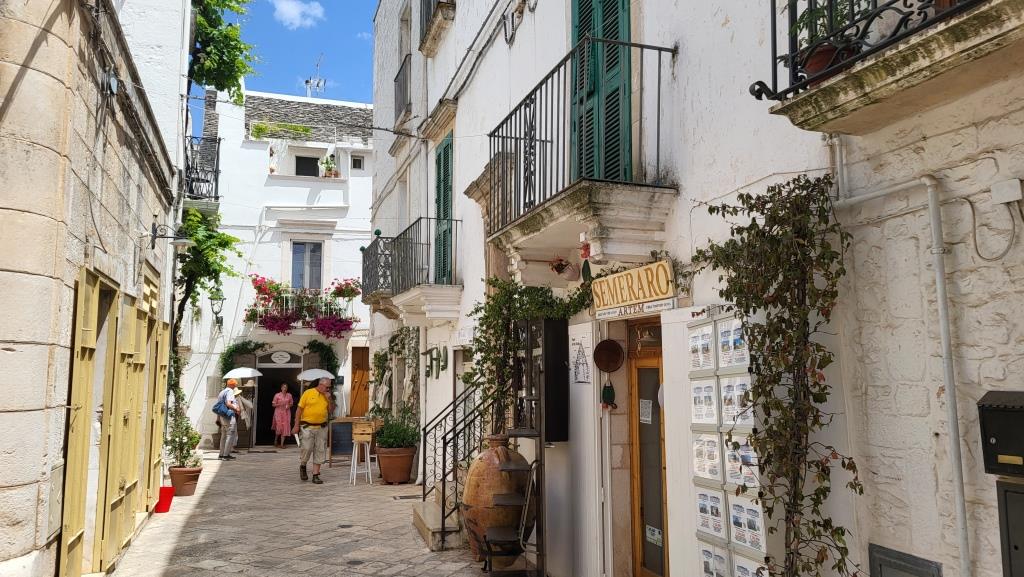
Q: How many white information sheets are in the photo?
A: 10